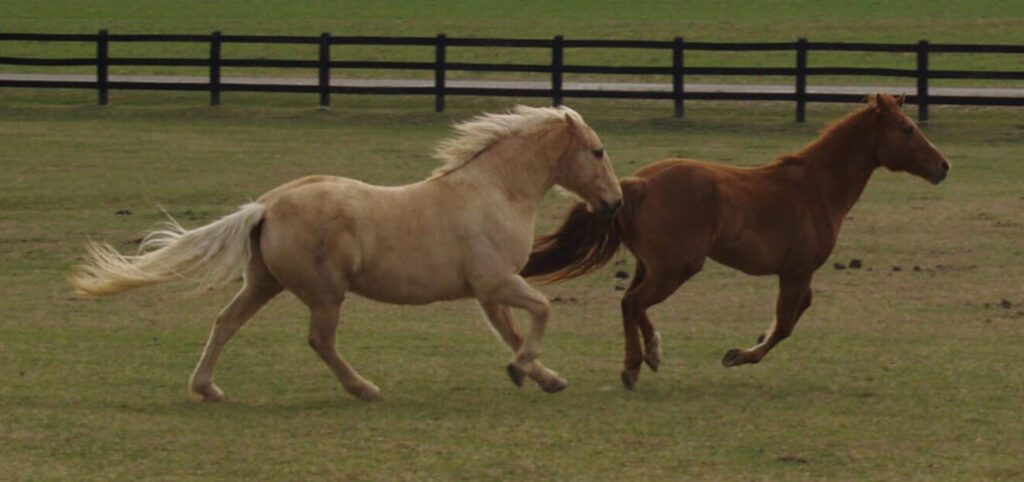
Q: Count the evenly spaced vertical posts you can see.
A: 8